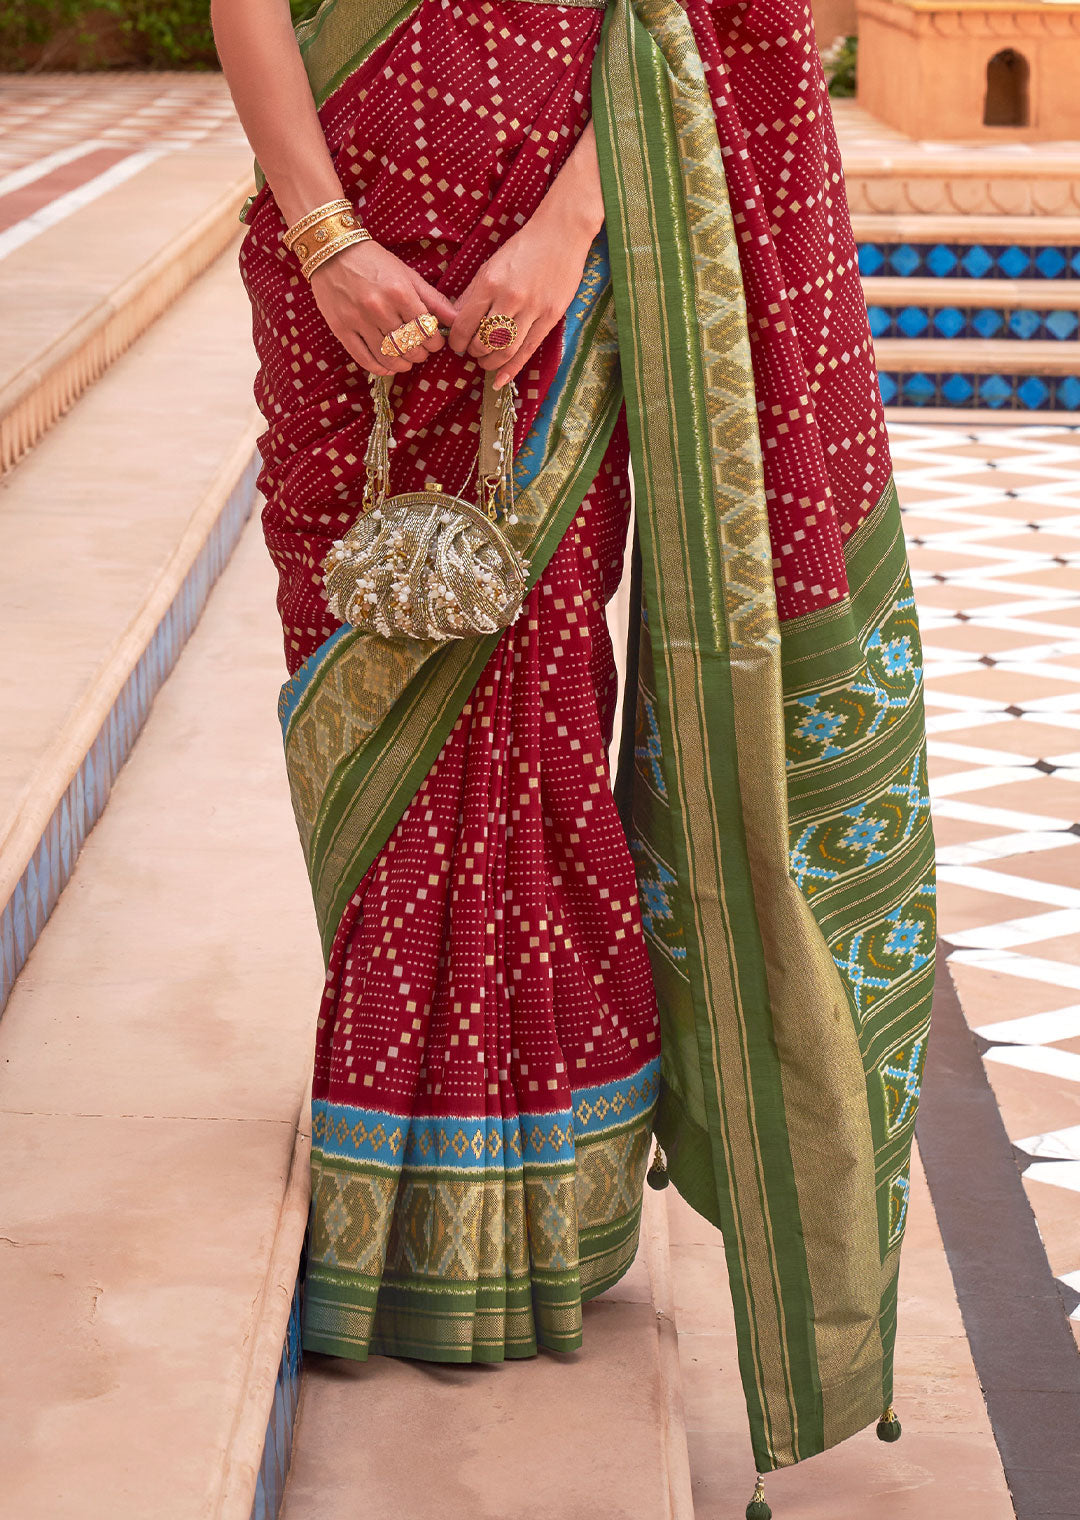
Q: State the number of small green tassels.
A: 3